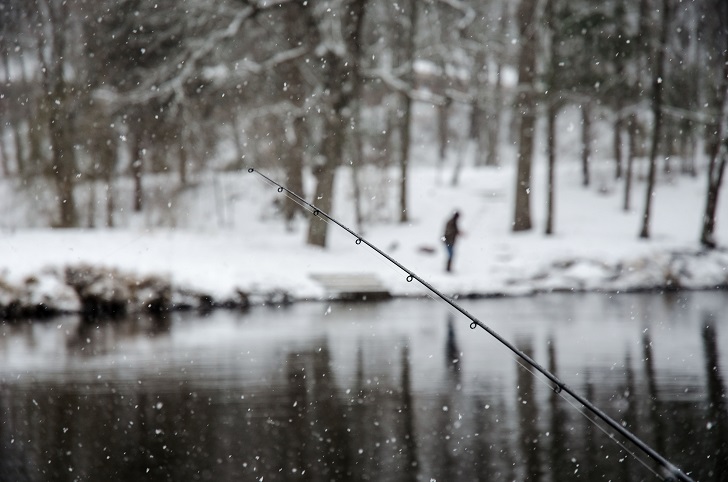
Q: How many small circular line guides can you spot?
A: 7